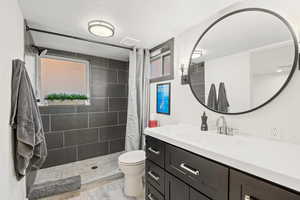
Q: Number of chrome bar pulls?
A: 5